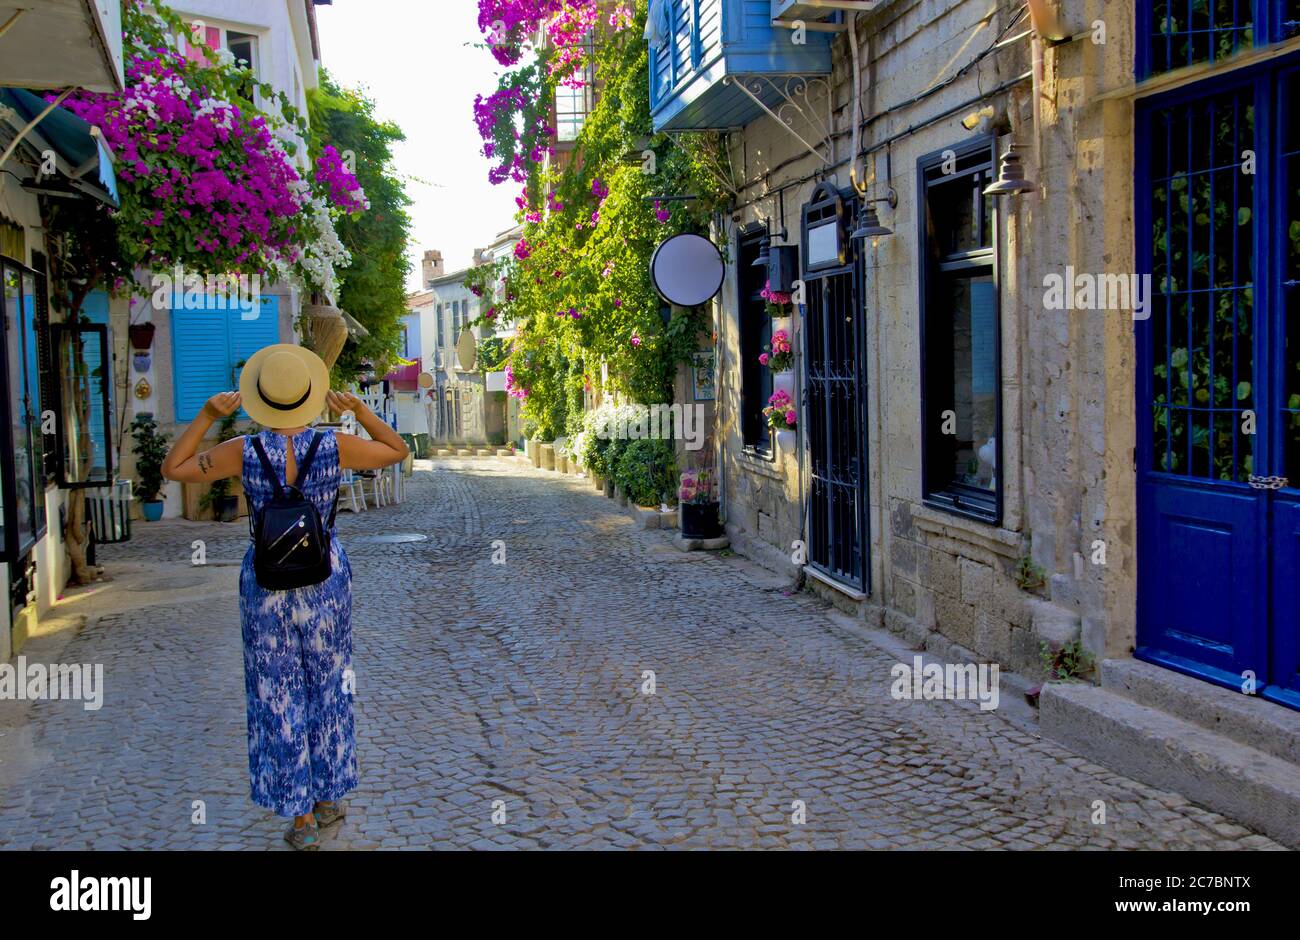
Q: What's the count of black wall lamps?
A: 3